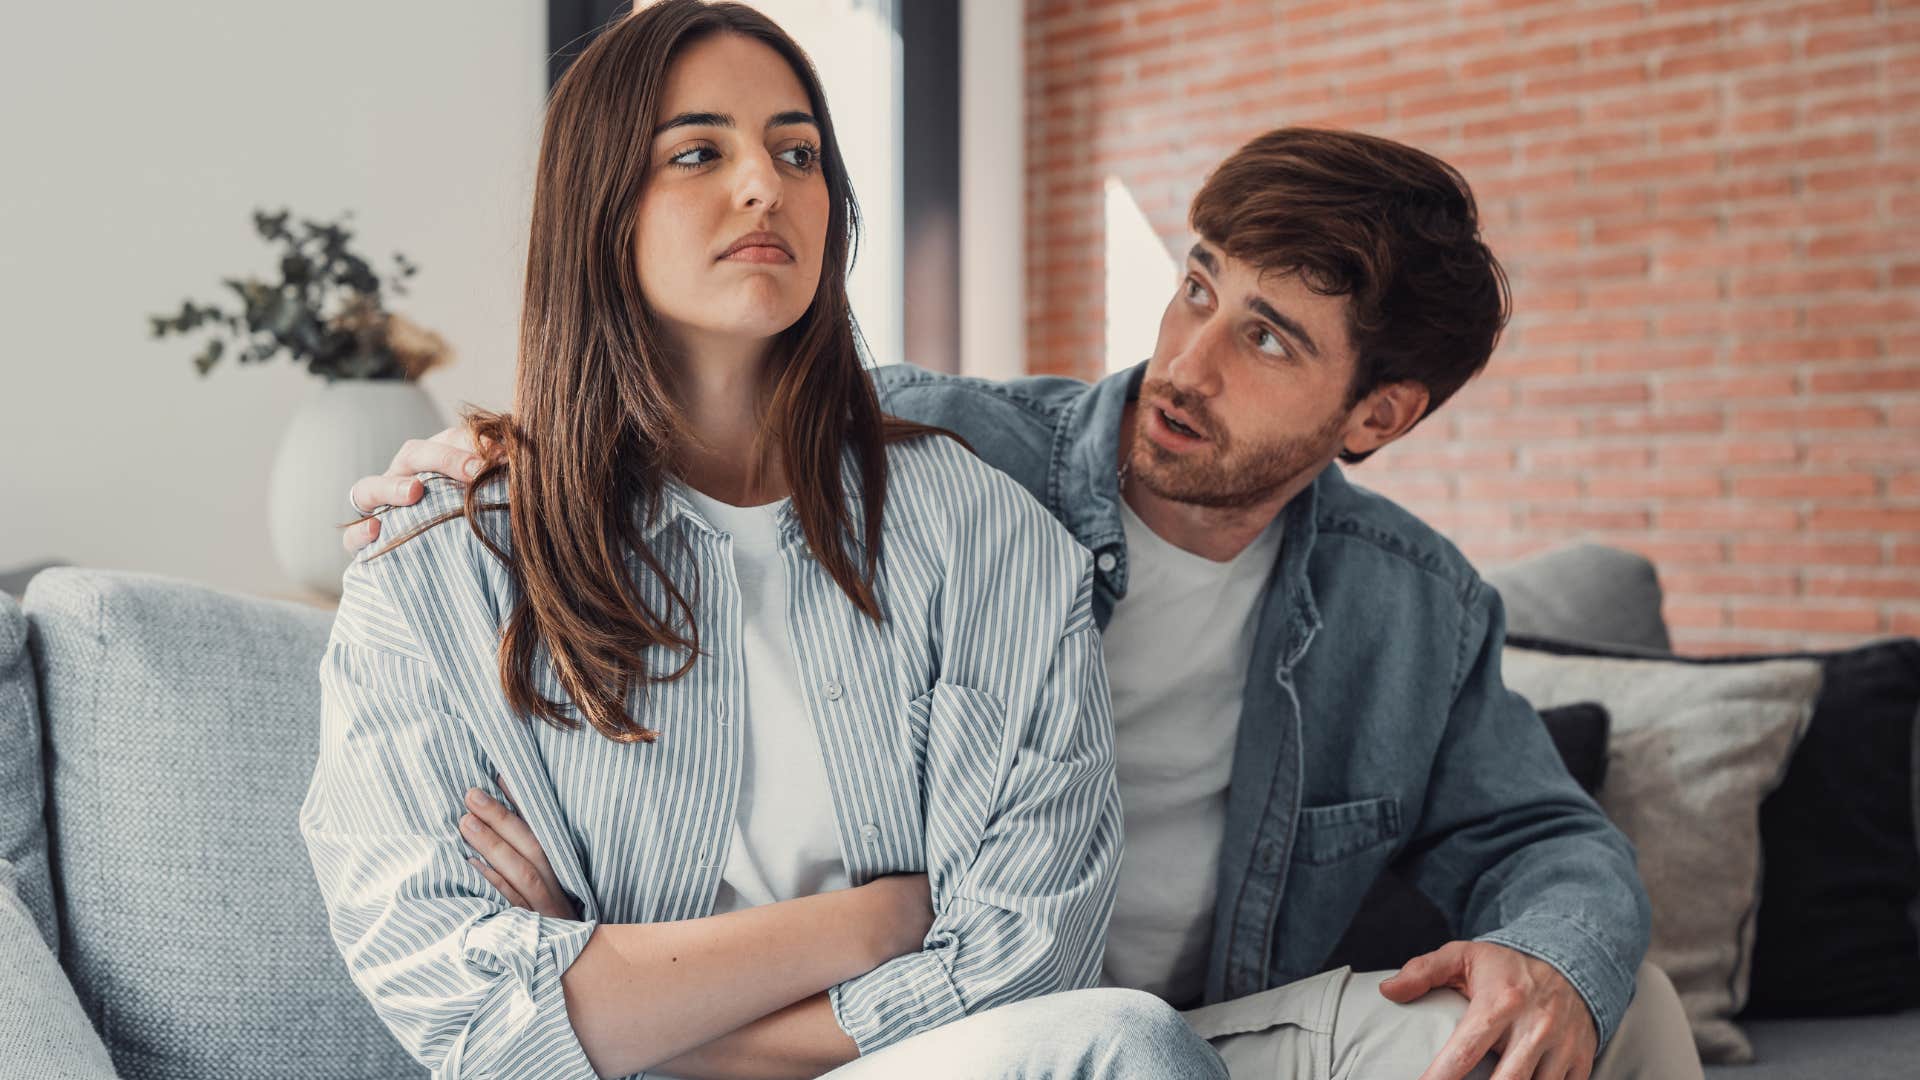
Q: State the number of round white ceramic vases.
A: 1